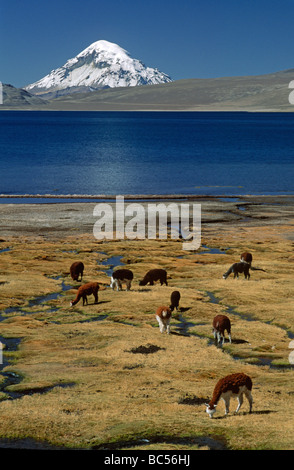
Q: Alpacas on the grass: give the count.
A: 10